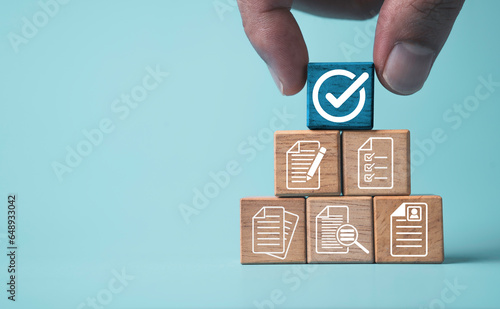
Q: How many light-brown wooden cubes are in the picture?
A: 5